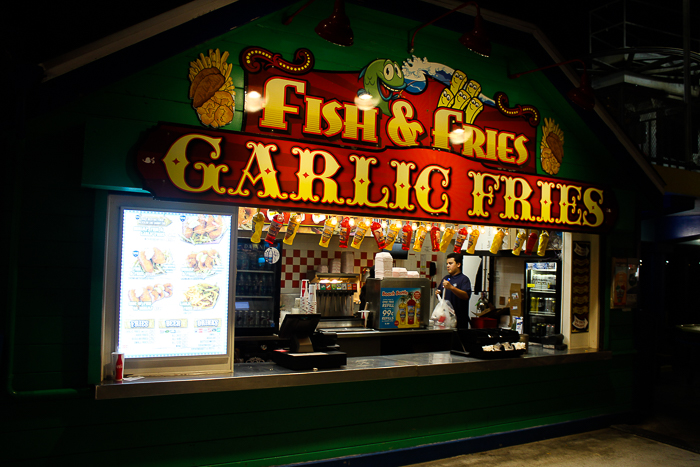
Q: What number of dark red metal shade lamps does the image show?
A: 3